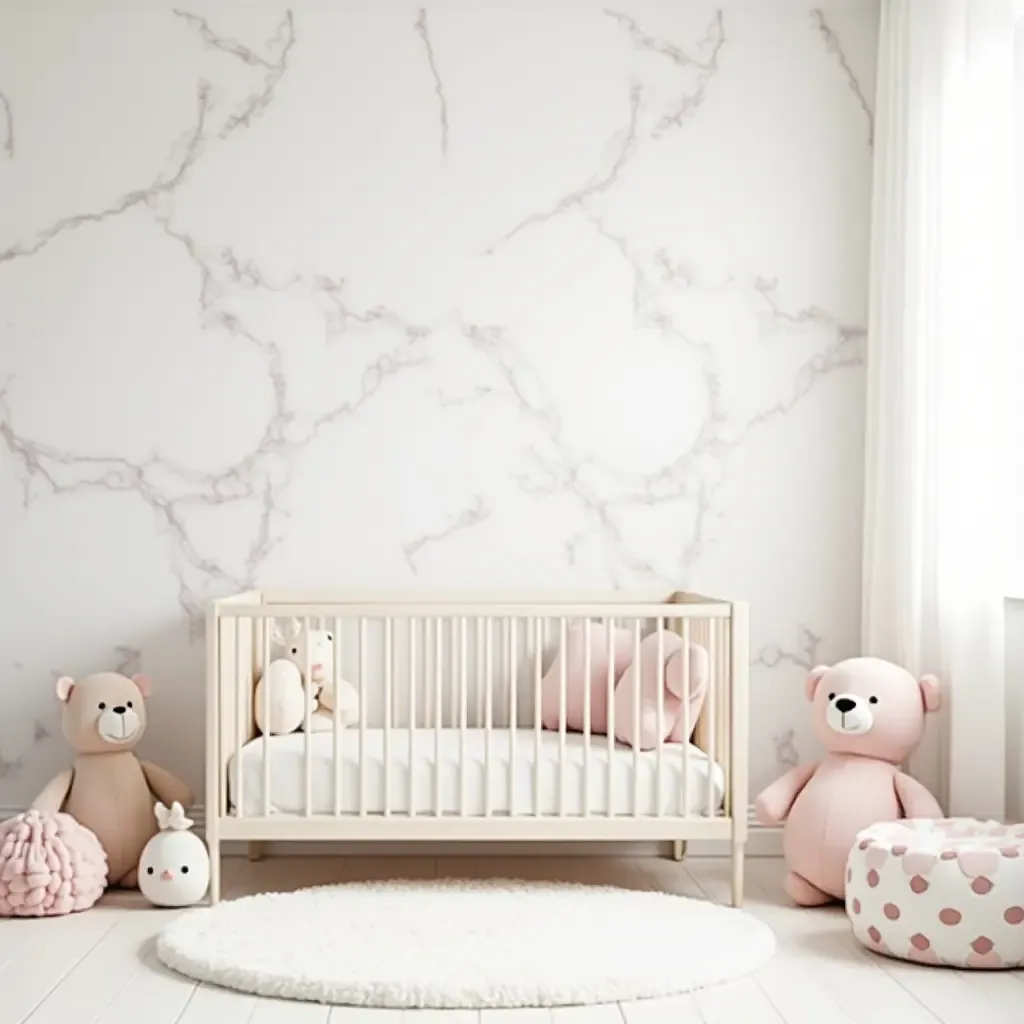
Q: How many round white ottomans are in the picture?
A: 1